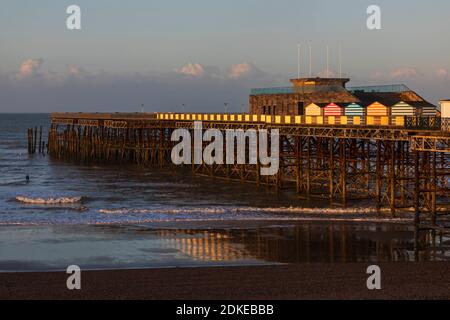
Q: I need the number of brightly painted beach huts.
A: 5